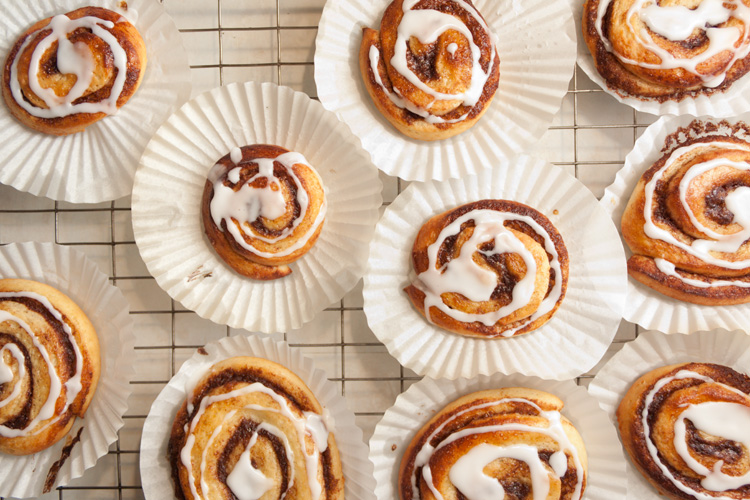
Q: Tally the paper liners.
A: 10